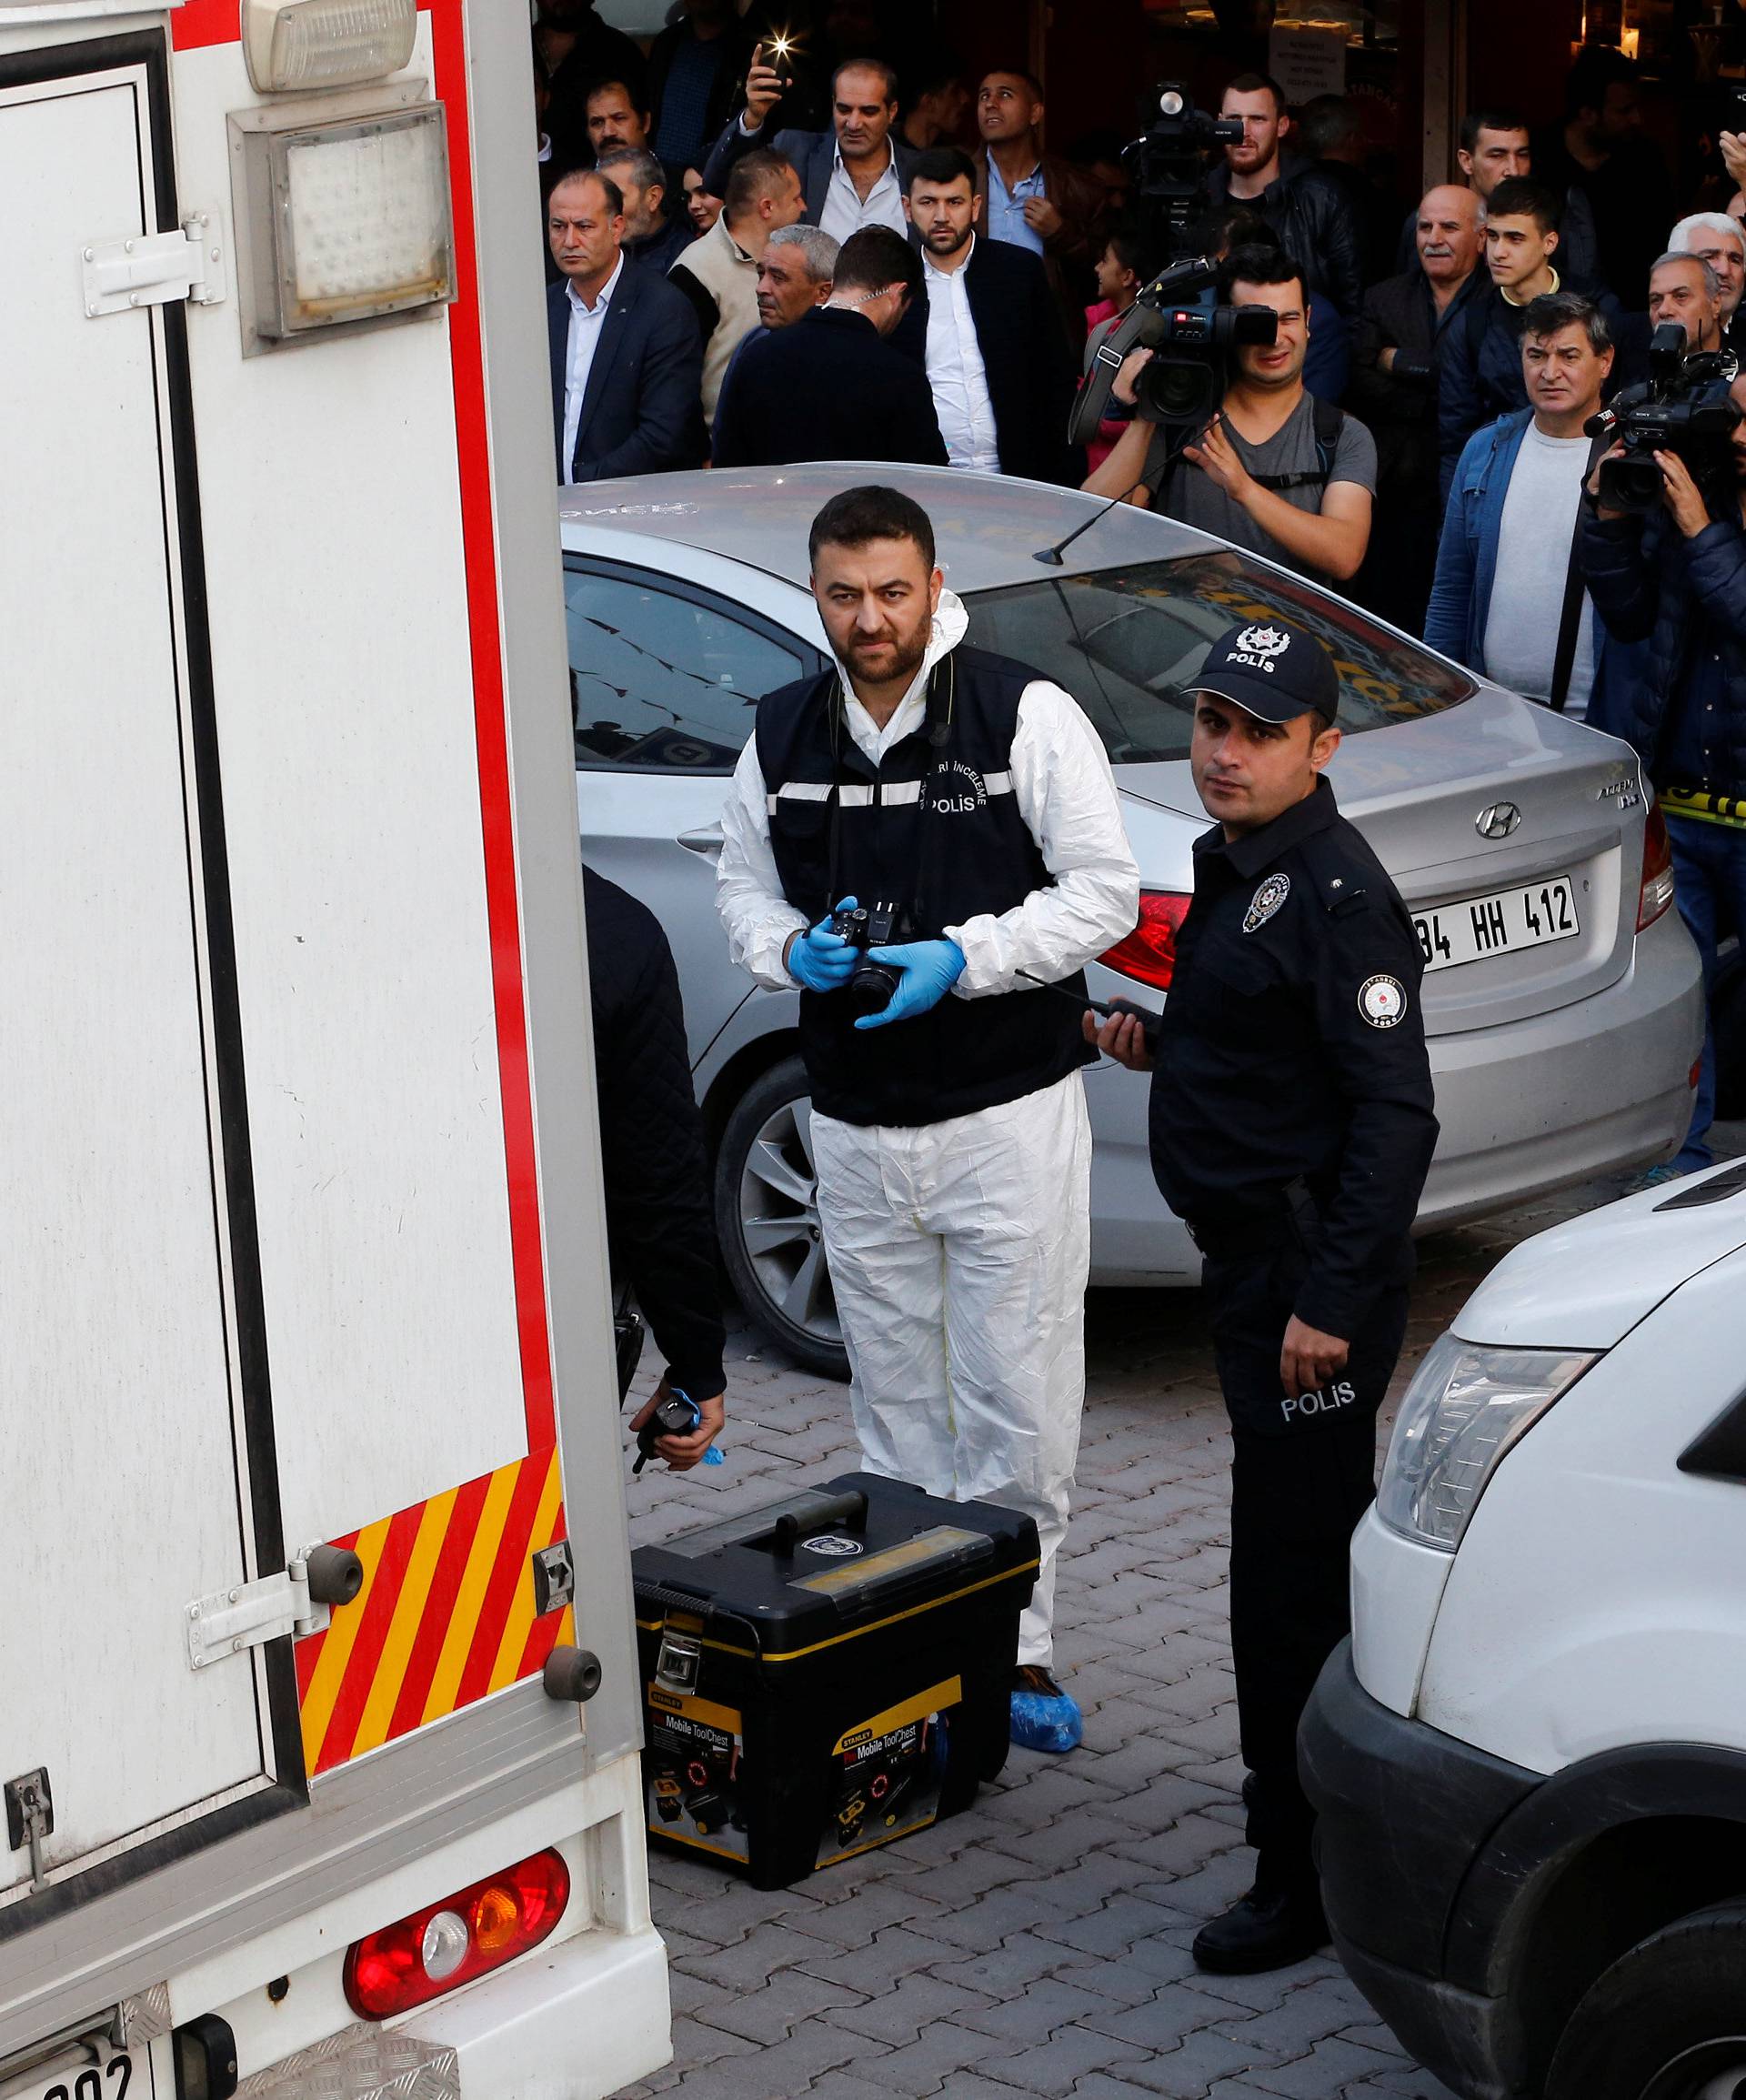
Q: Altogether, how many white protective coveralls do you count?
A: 1